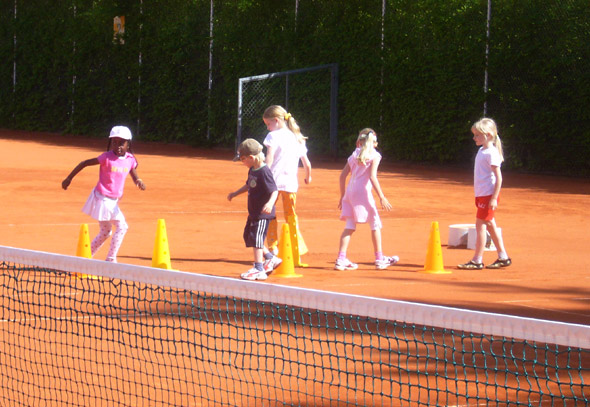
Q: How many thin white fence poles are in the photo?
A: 7